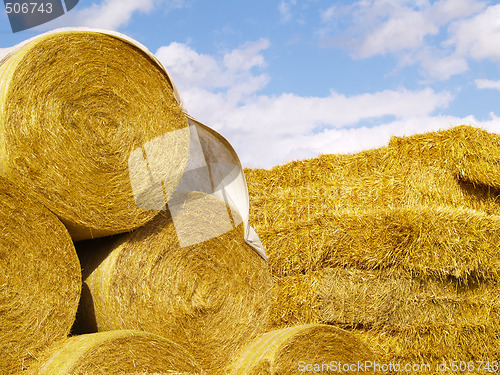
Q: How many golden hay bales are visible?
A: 5